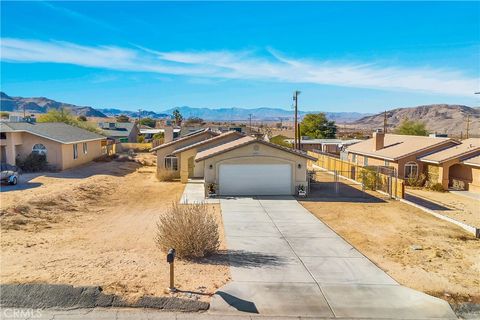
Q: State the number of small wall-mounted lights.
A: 2